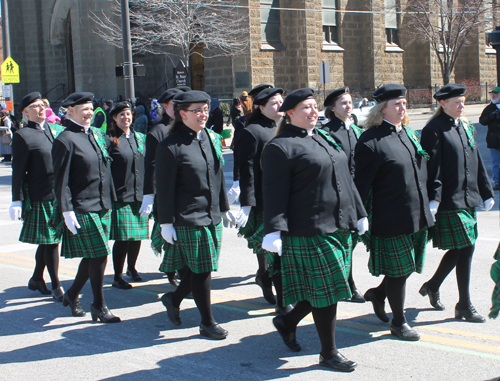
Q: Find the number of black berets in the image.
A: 12